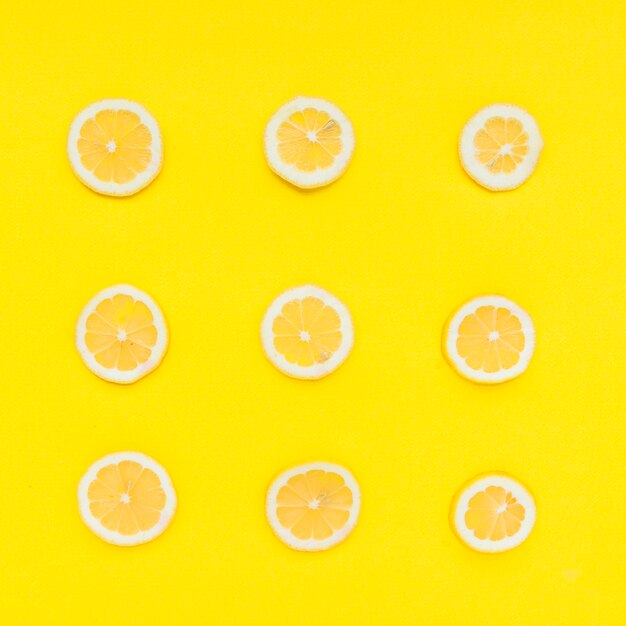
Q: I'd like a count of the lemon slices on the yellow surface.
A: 9